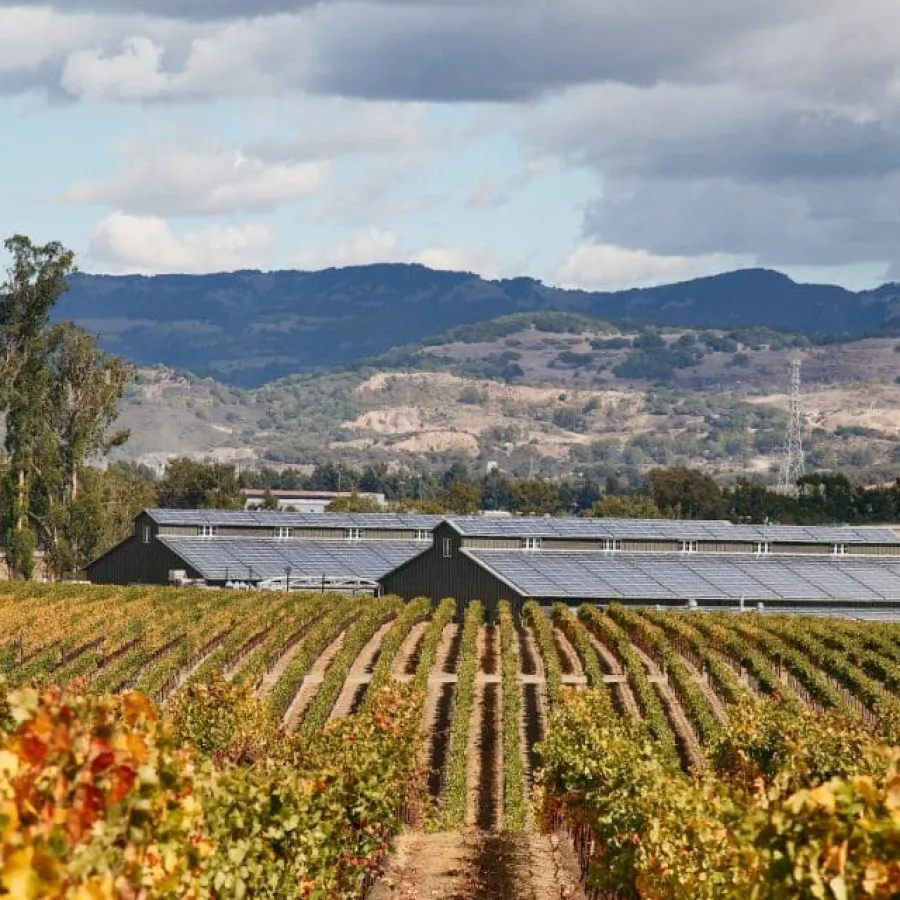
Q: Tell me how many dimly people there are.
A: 0